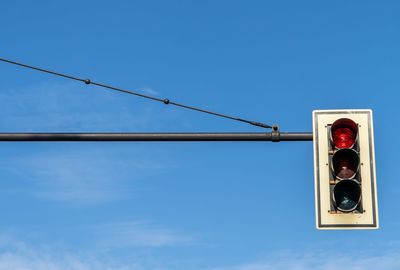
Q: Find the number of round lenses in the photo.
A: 3